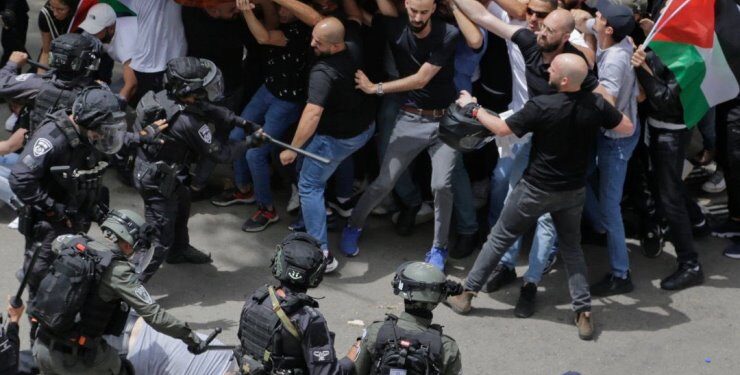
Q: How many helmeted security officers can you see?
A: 6